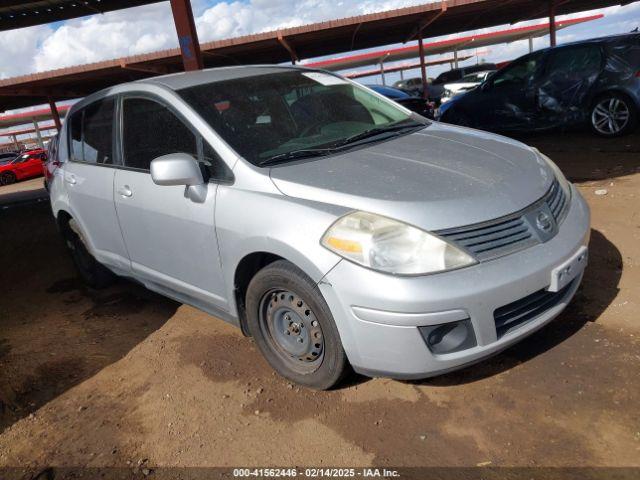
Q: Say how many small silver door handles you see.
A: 2